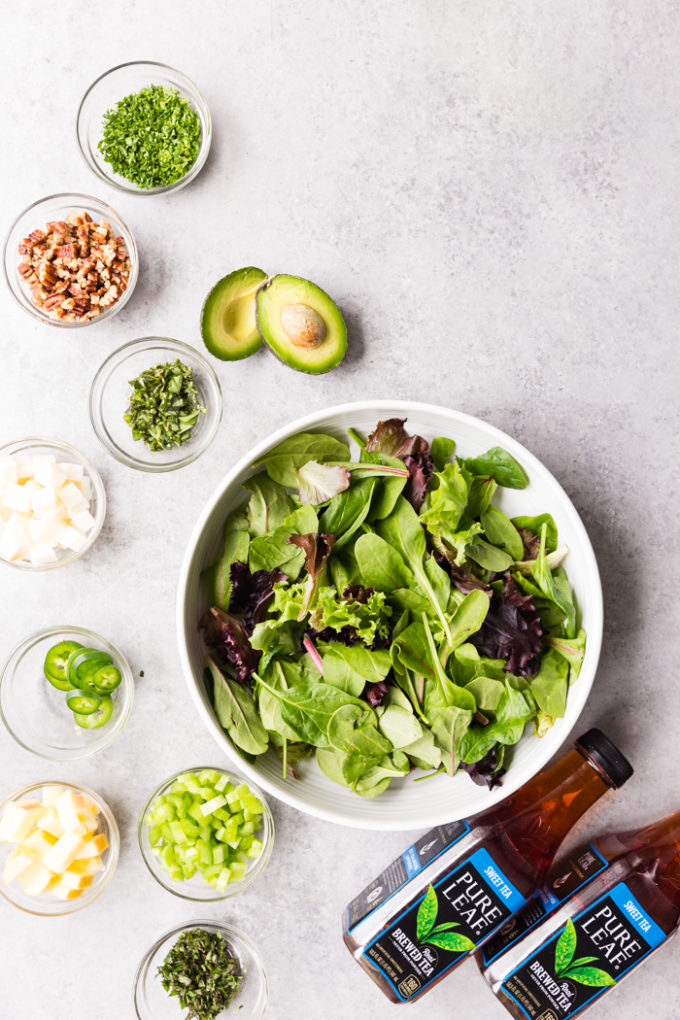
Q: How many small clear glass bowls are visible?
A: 8